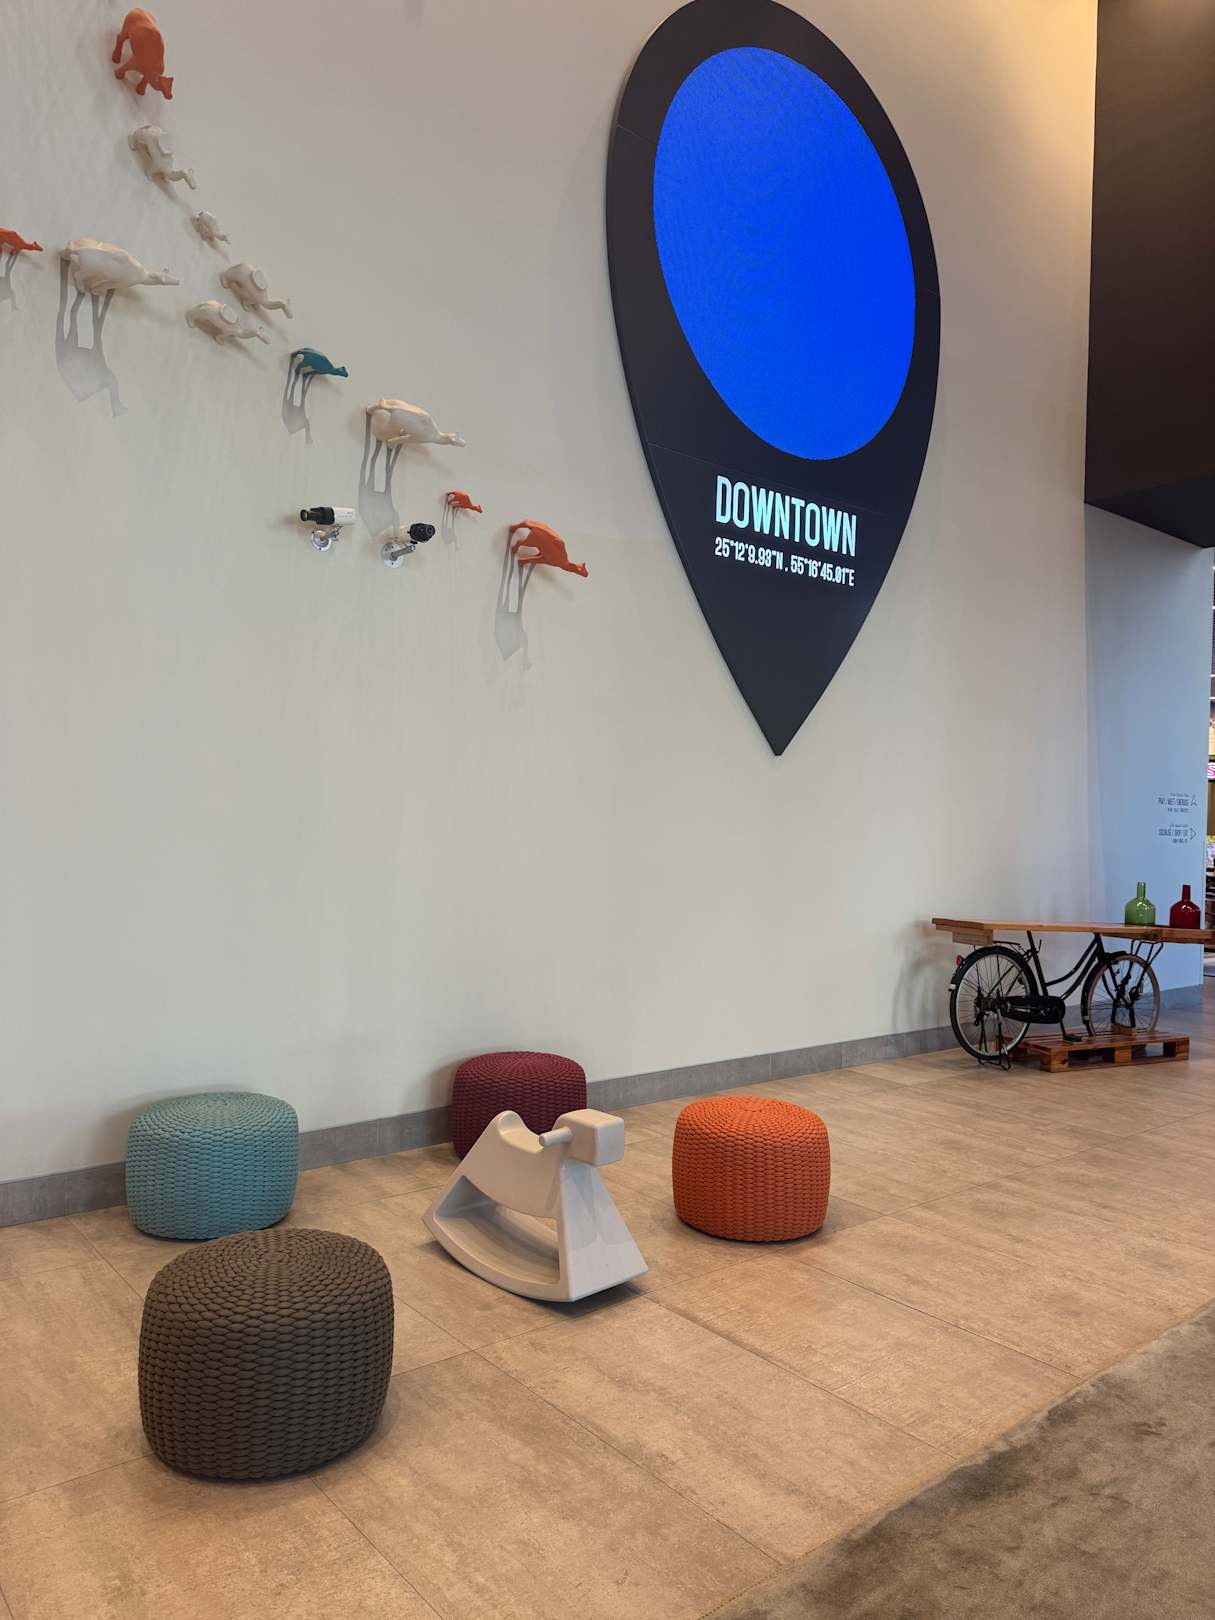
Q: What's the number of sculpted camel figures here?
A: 11